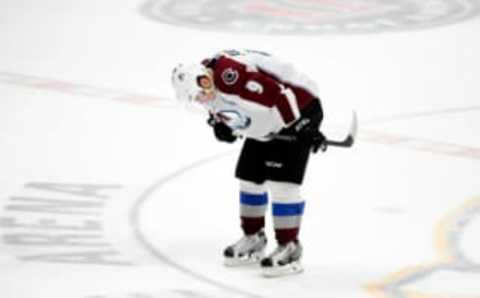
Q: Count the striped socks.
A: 2